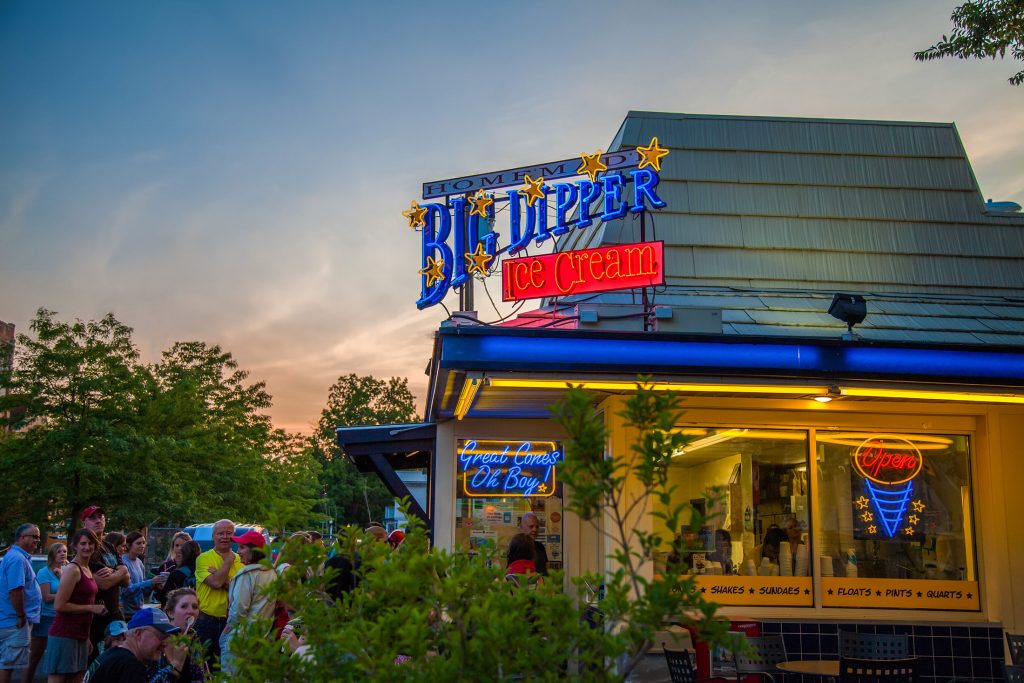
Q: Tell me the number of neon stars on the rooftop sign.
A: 7